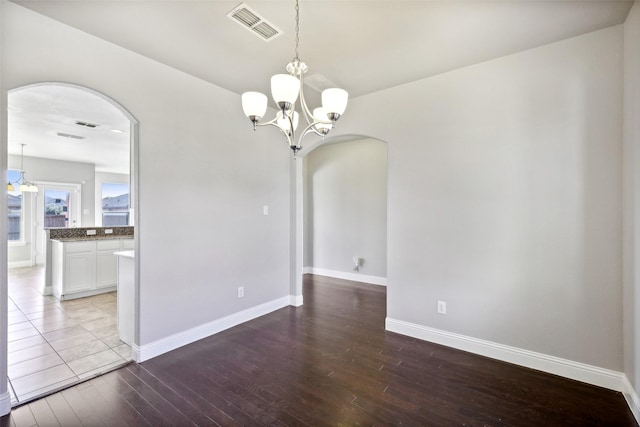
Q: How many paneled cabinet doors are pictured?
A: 2